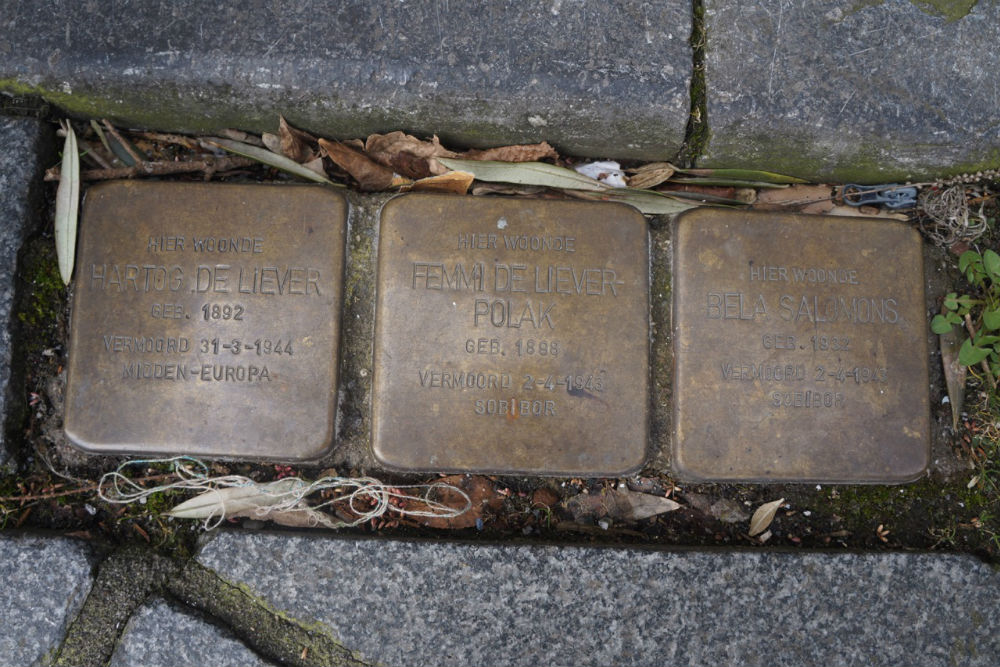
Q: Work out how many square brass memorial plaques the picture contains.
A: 3